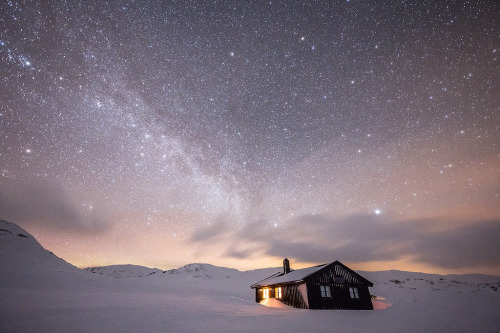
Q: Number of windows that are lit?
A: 2